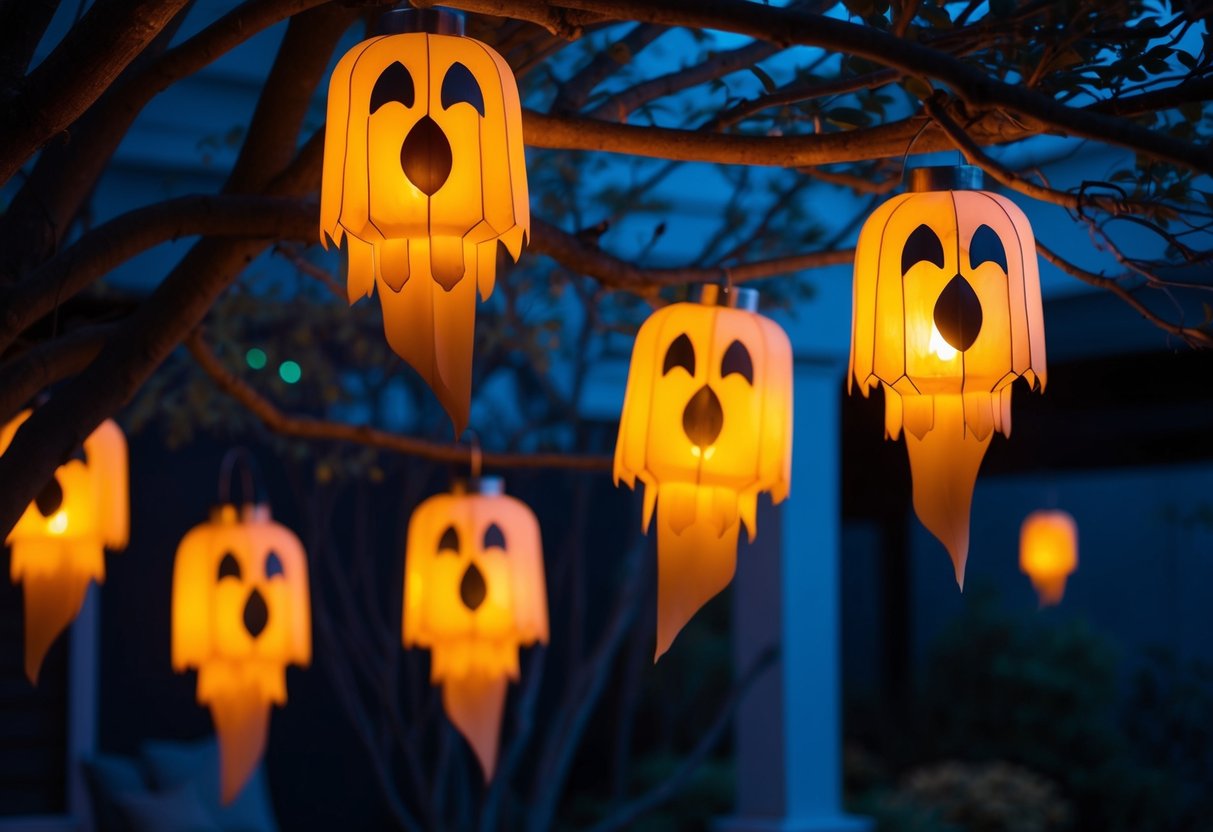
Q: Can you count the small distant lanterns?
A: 1